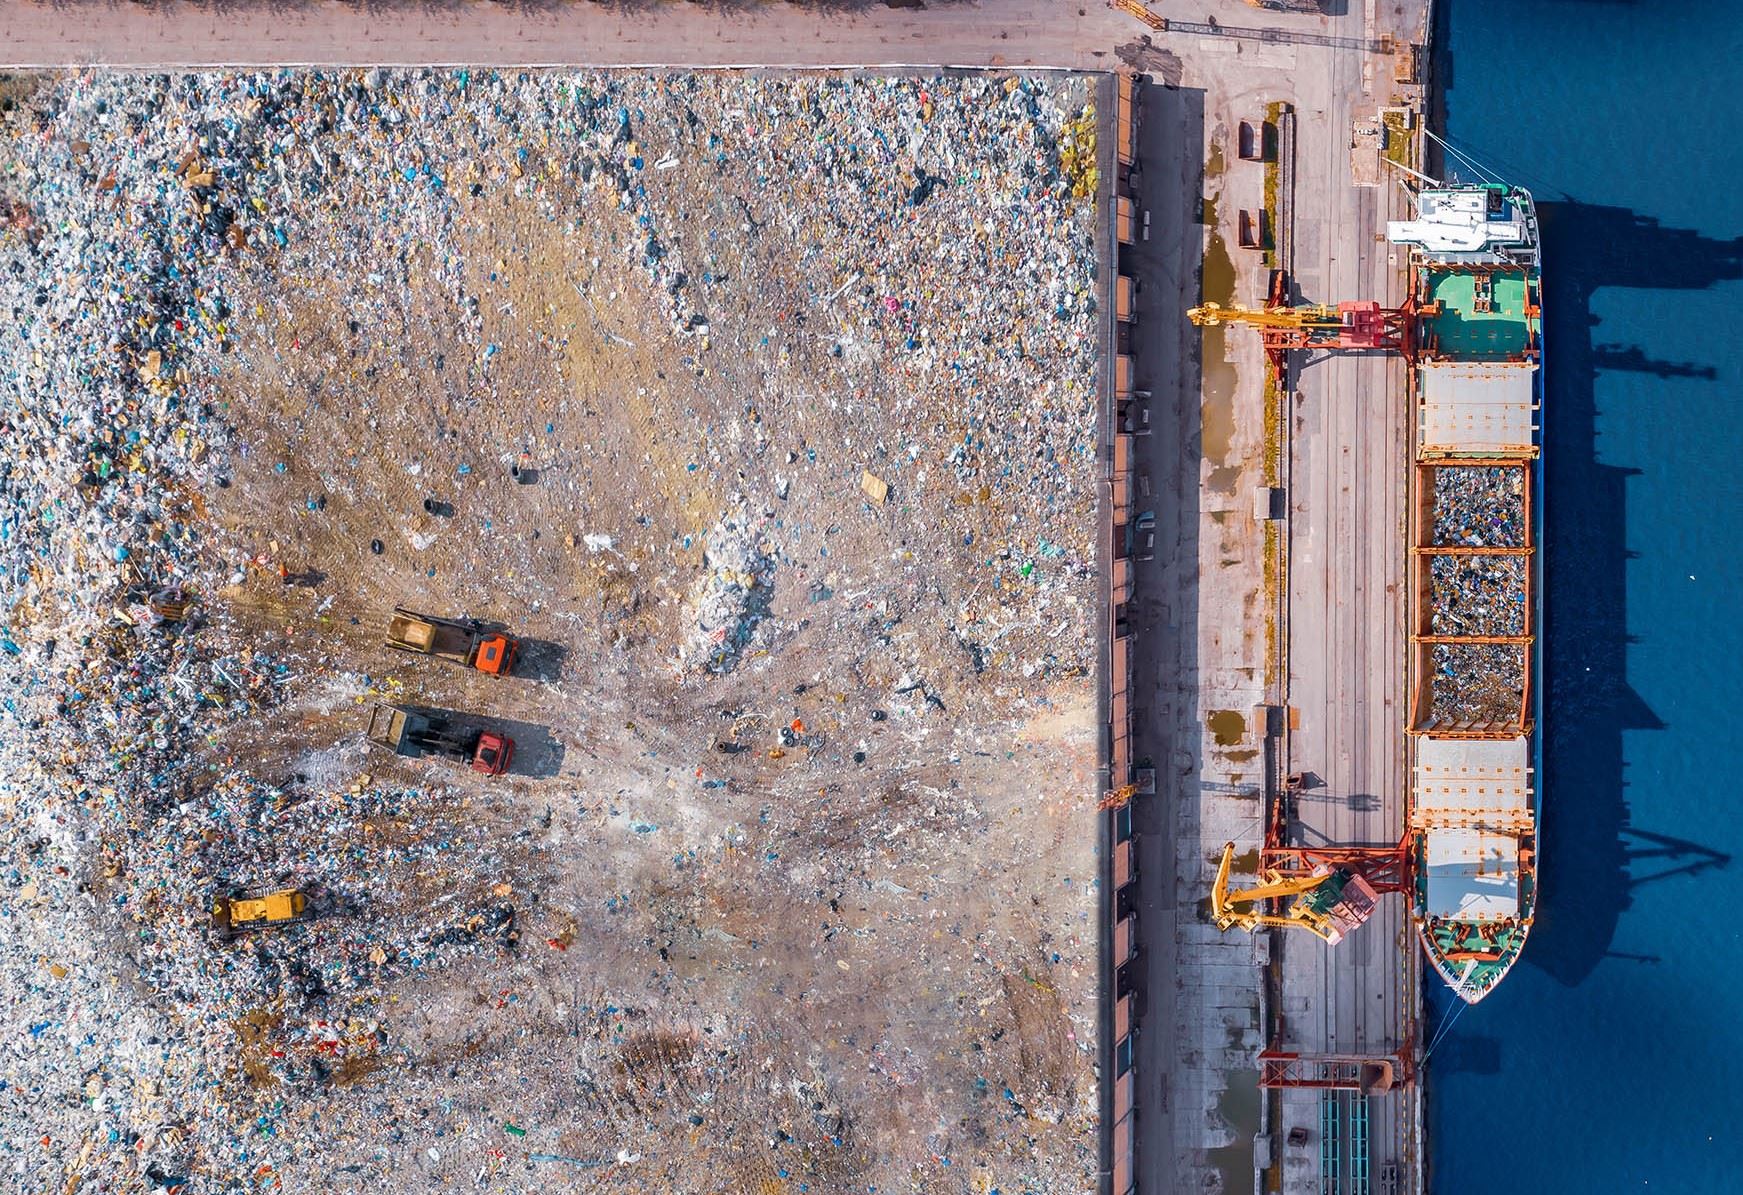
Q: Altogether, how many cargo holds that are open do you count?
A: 3